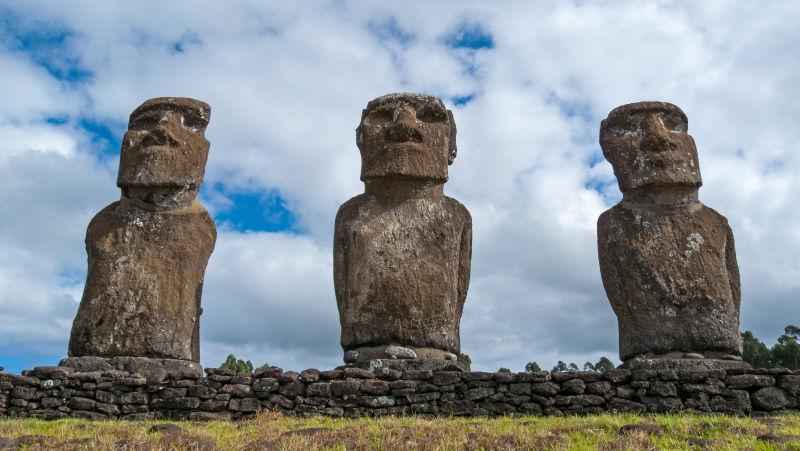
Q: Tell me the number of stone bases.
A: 3